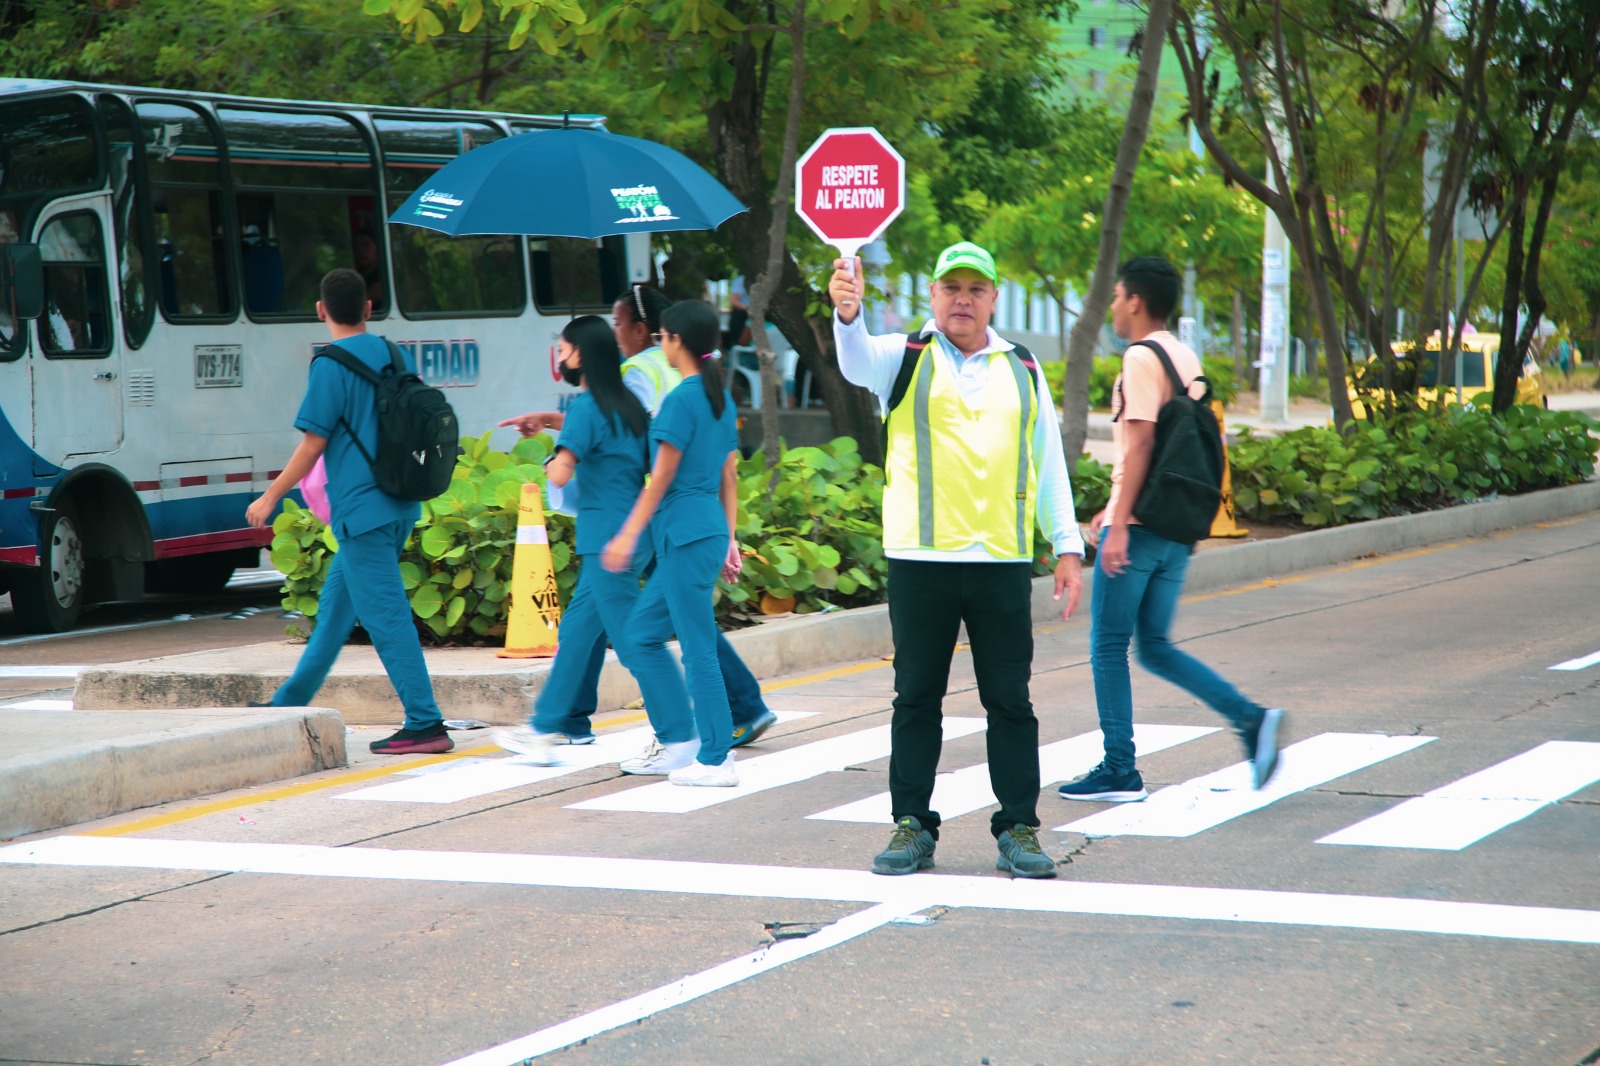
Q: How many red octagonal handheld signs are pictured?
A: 1